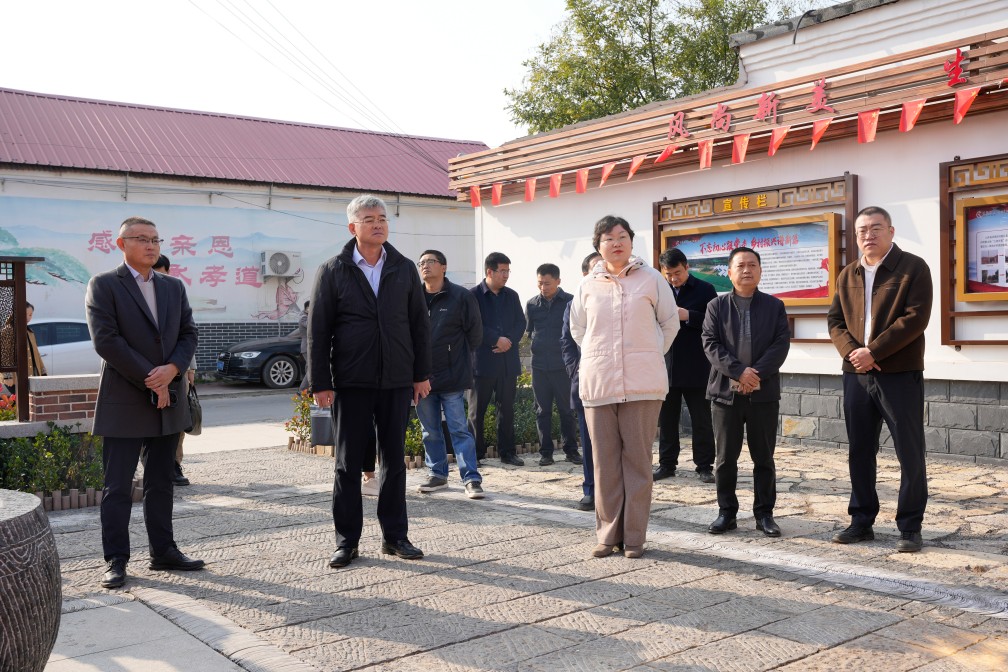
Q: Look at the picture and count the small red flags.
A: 15